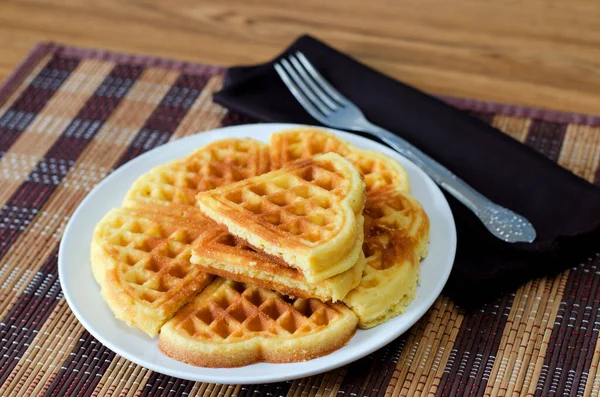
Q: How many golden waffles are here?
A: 7